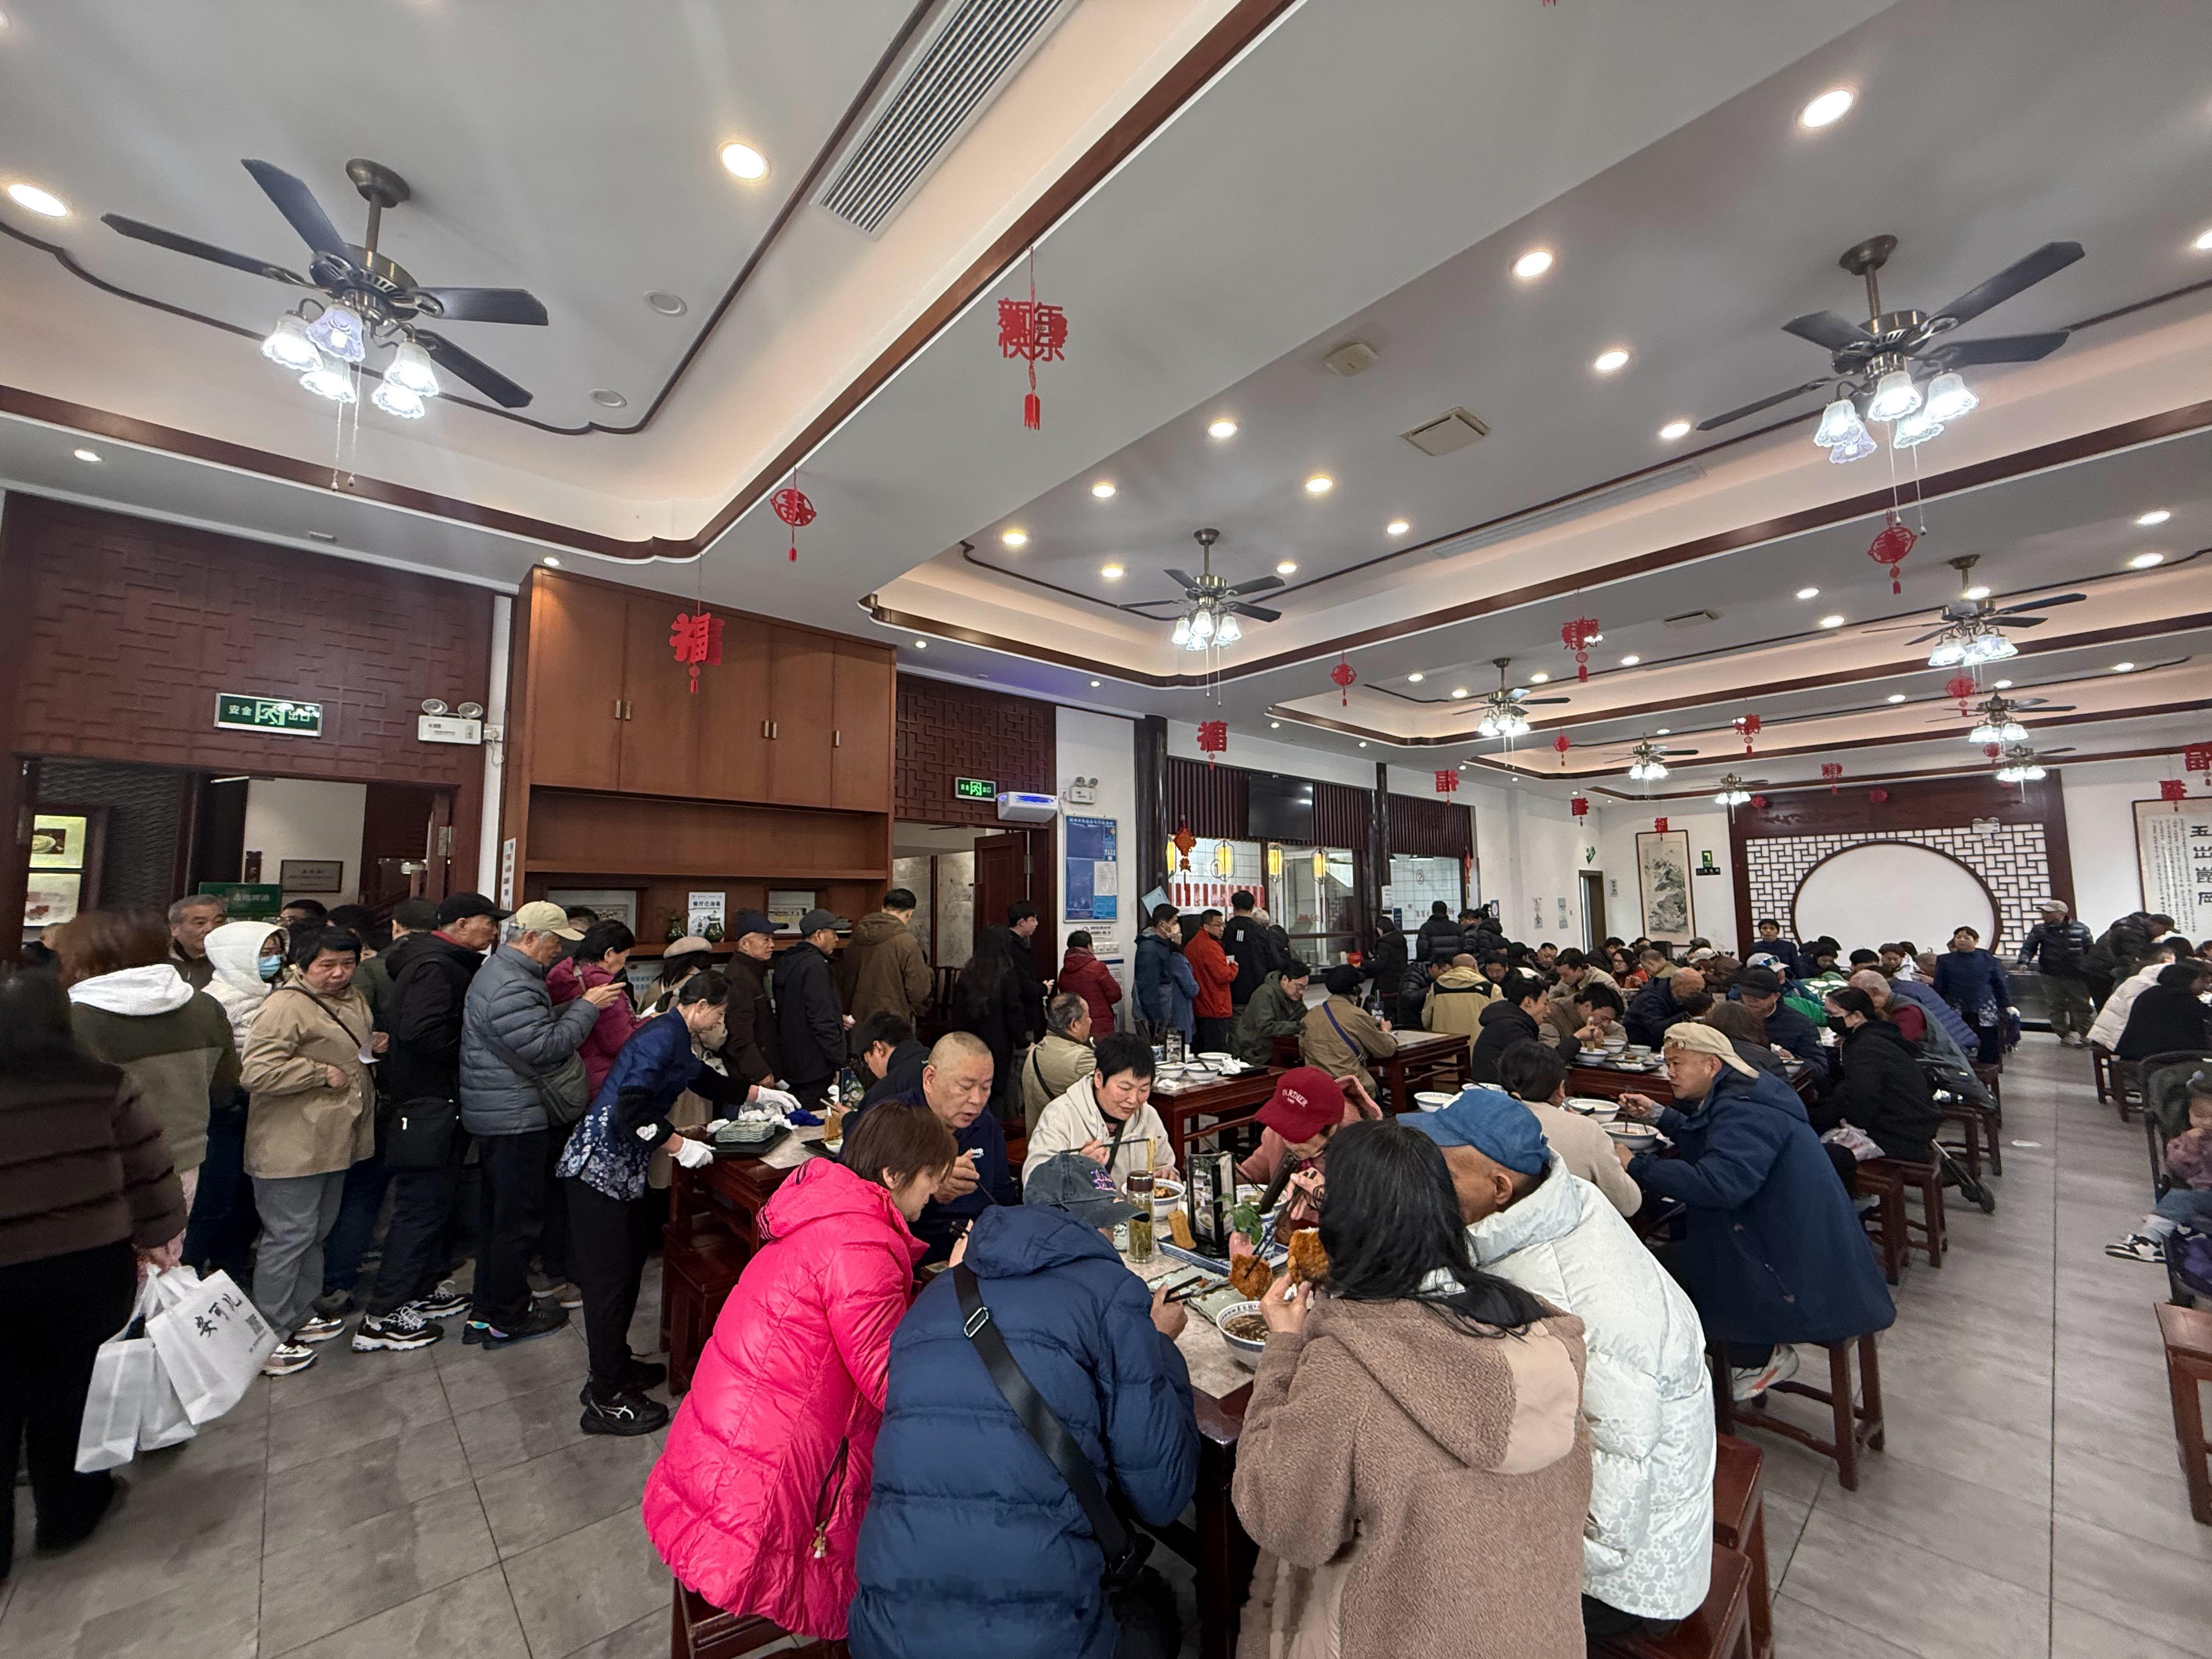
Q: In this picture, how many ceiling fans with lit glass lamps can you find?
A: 9